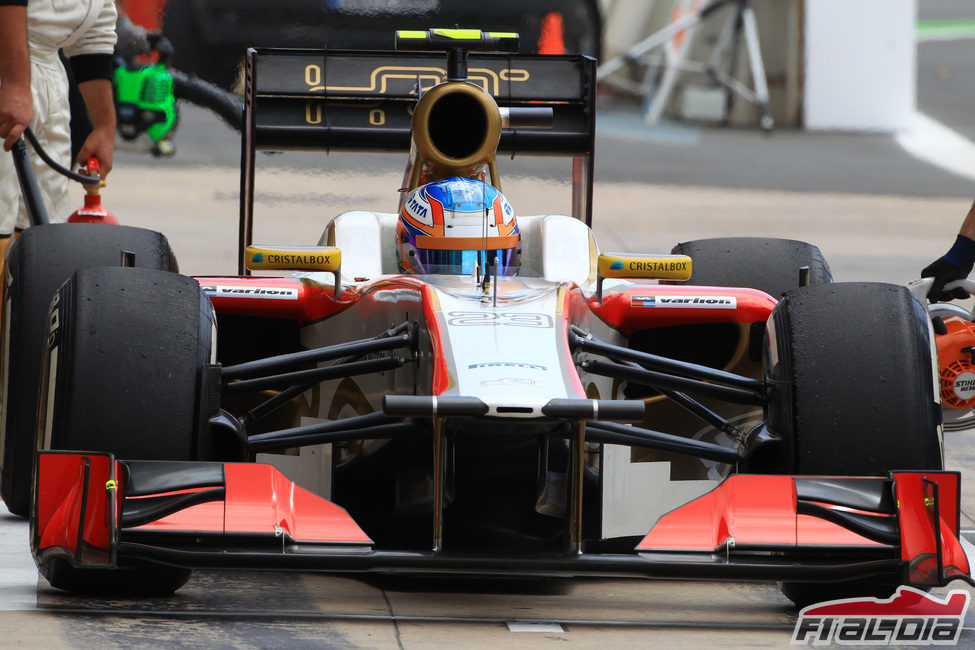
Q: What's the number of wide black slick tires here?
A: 4